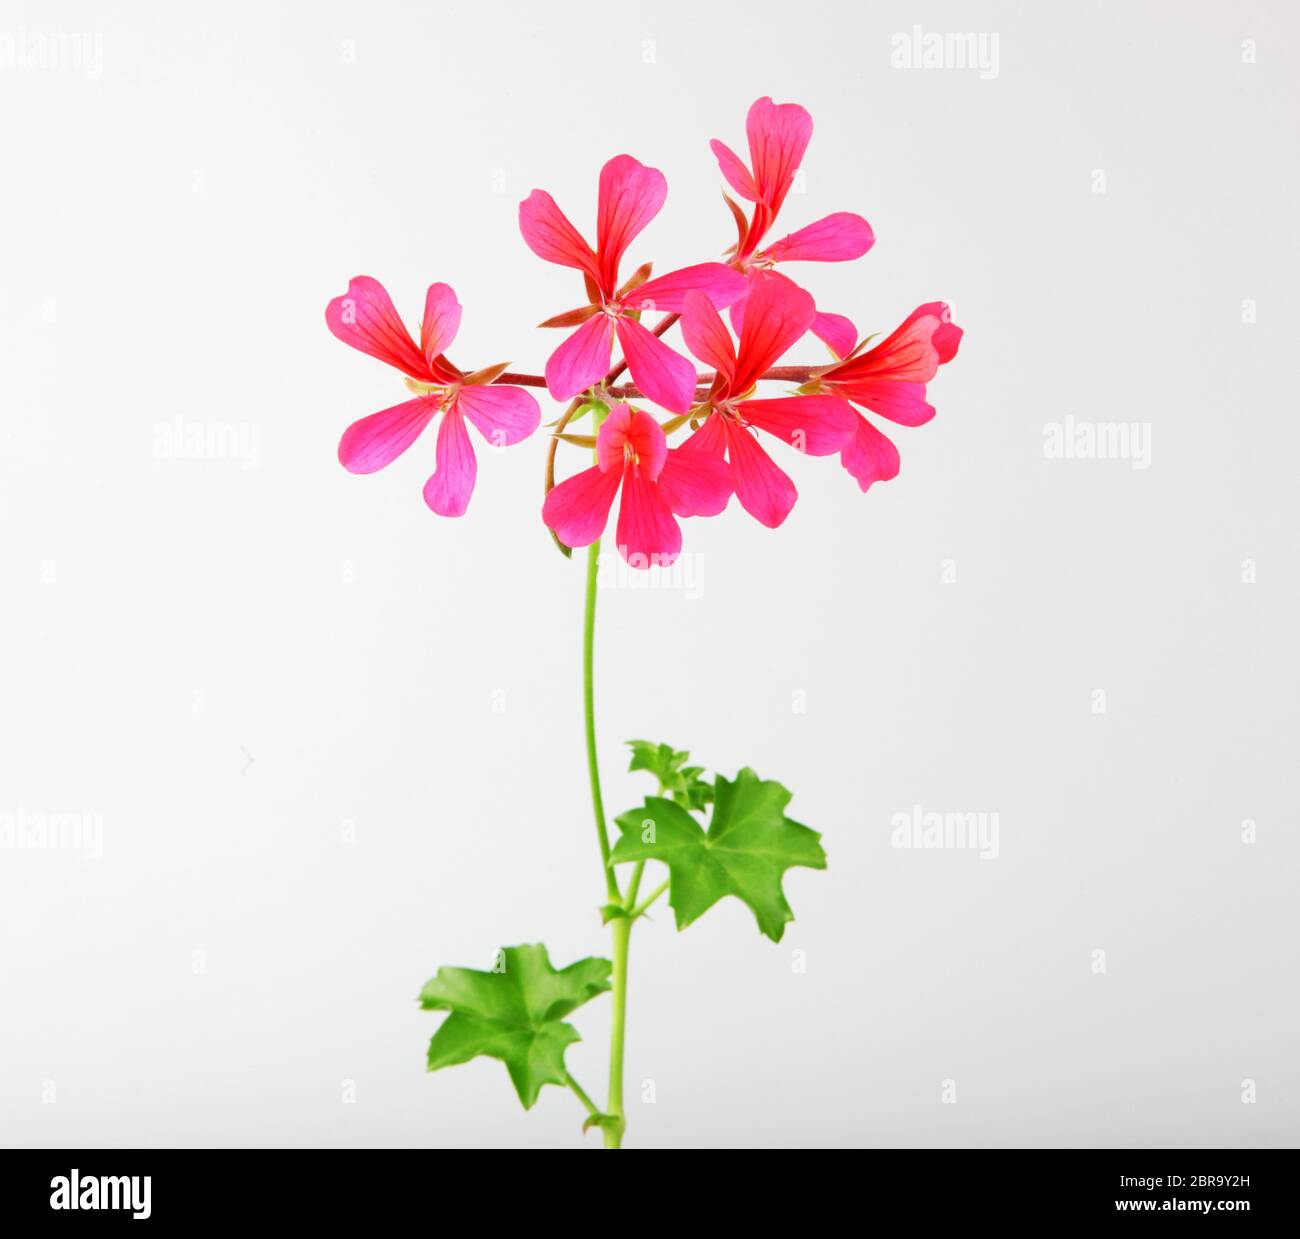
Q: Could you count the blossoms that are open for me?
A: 6